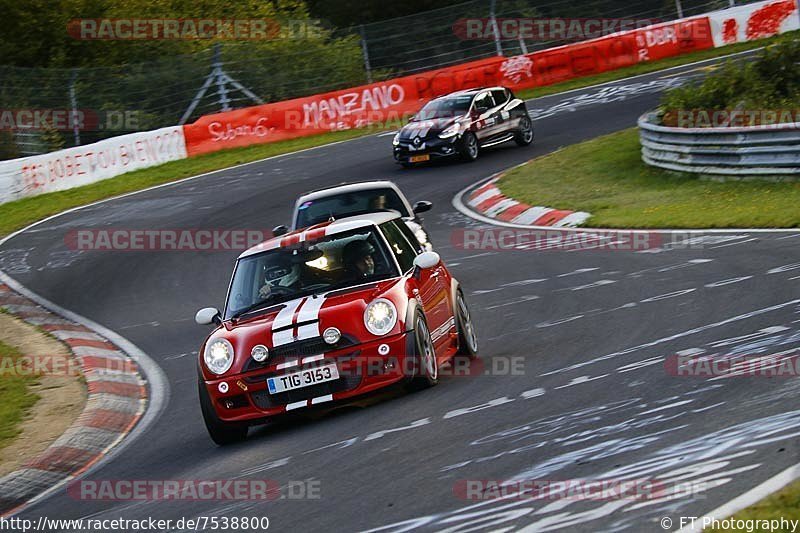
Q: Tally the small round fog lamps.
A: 2